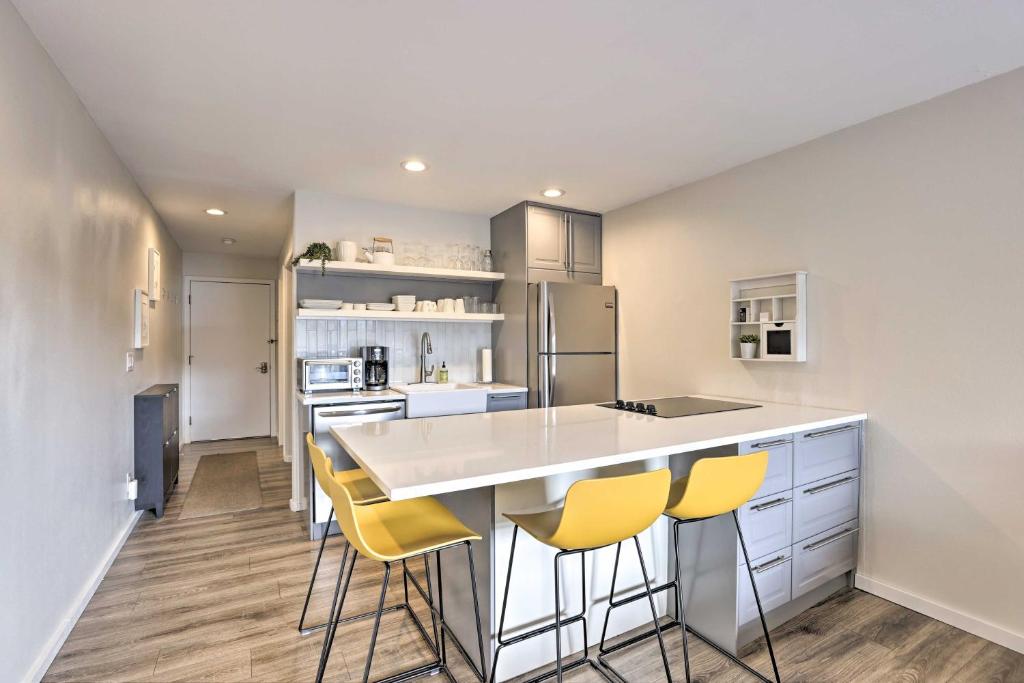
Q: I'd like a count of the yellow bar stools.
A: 4